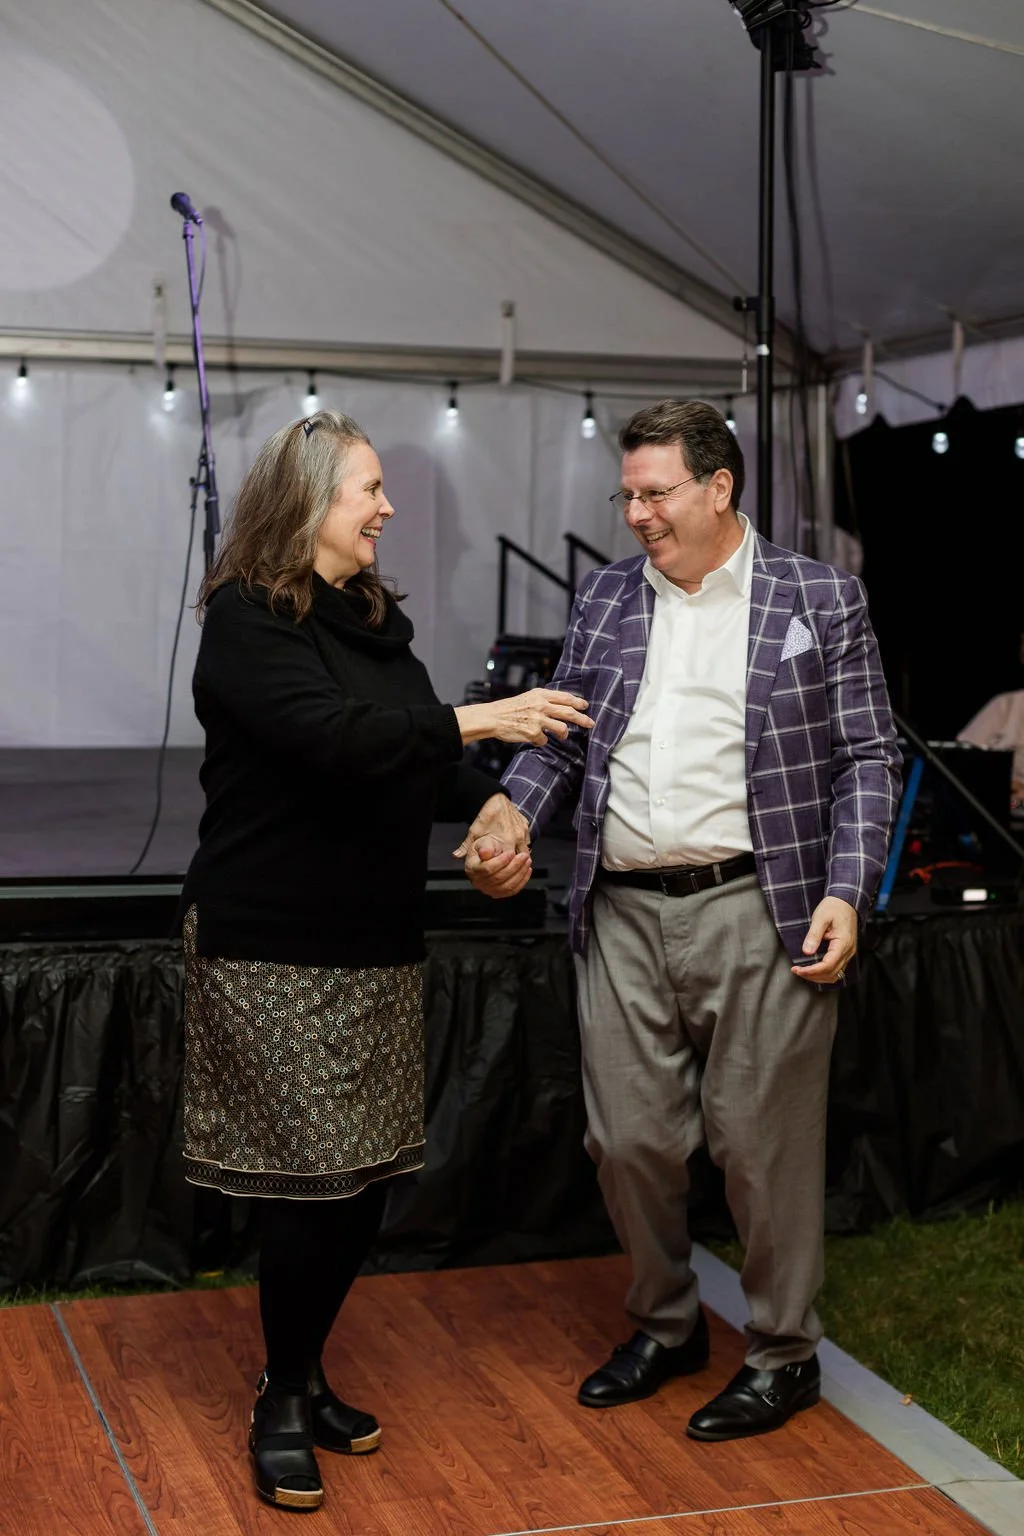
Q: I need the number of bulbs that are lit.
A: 9